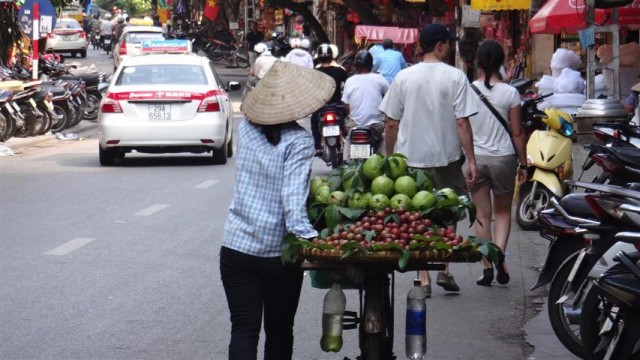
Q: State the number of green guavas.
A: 14